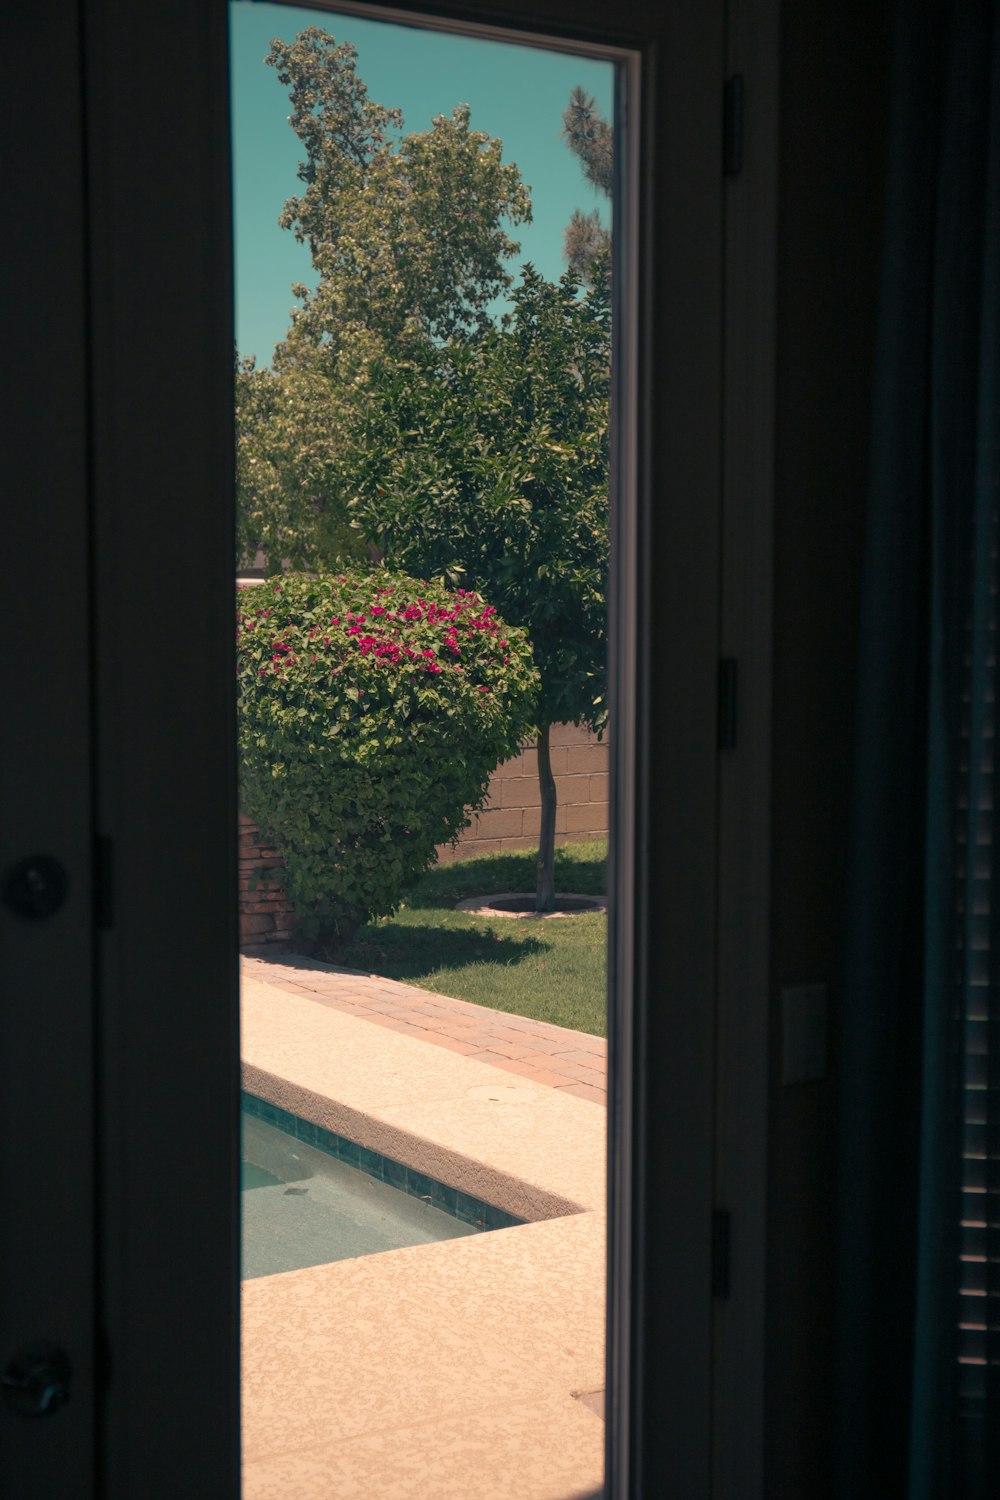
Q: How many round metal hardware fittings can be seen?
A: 2